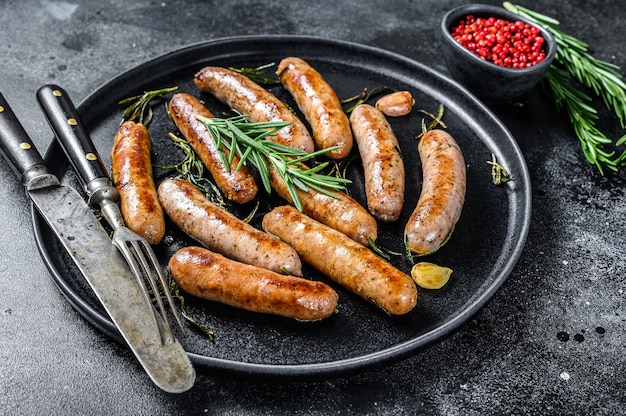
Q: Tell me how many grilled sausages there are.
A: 10